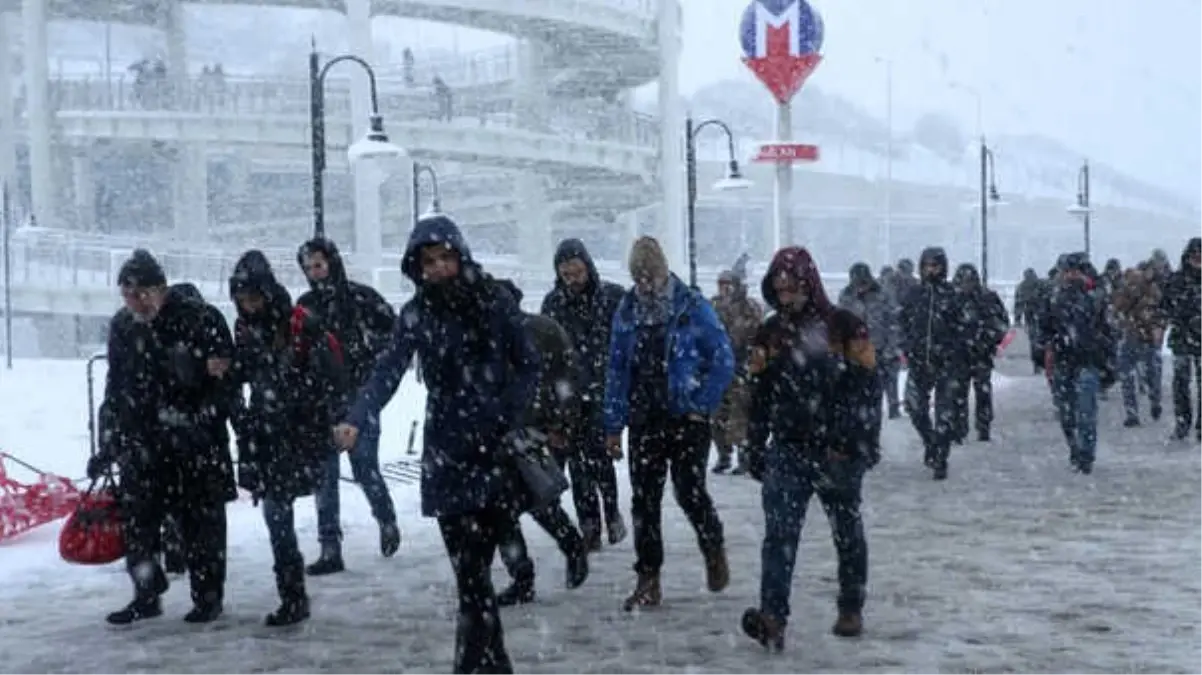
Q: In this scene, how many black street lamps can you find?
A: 5